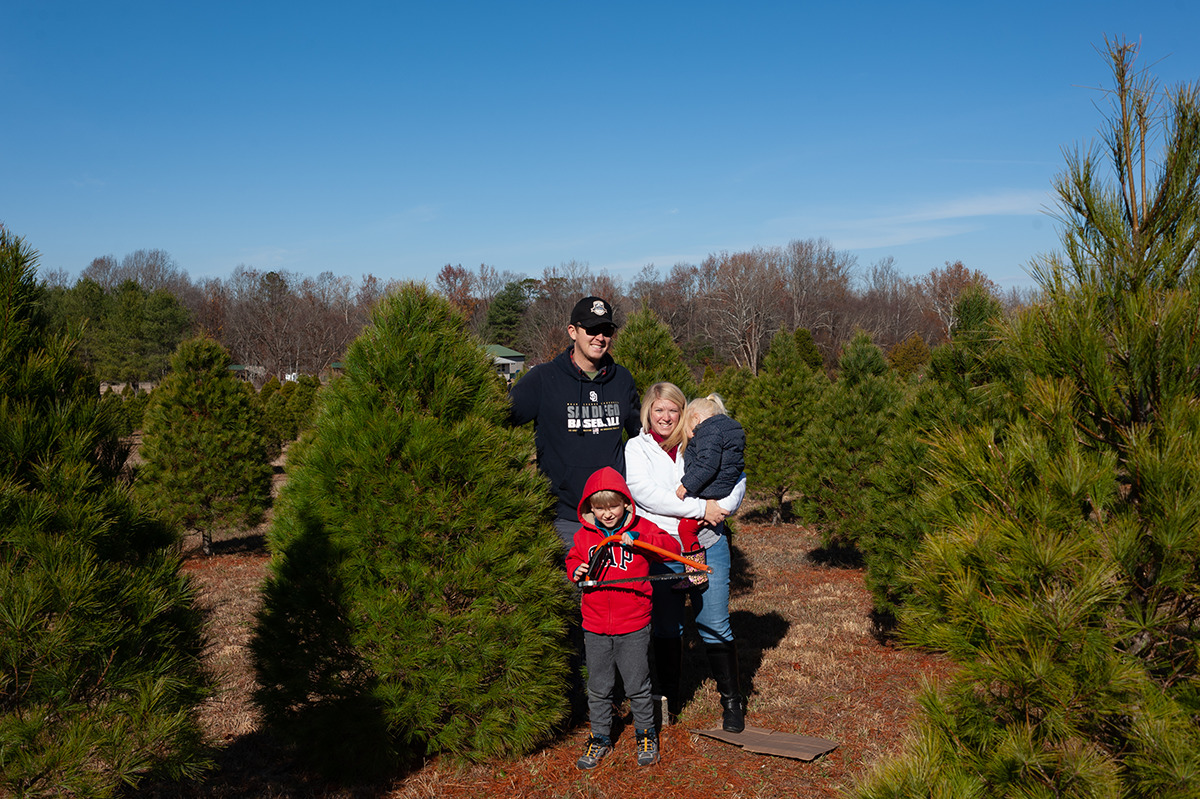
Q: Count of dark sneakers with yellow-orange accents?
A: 2